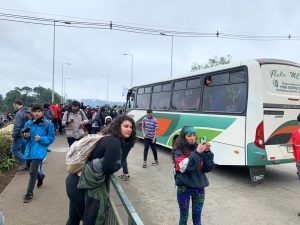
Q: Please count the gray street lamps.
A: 6